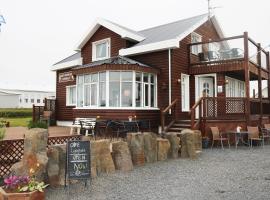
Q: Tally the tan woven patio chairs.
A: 3